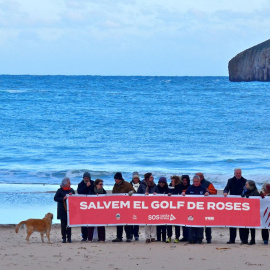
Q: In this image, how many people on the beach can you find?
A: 14